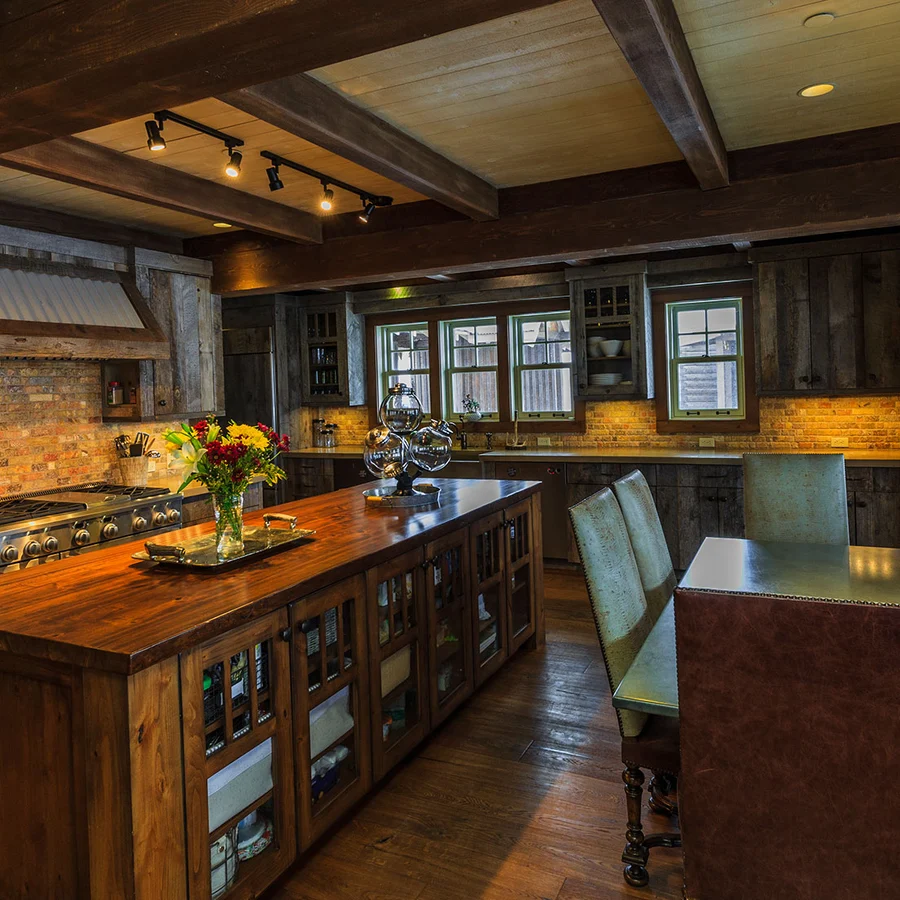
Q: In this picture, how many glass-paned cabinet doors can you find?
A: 8